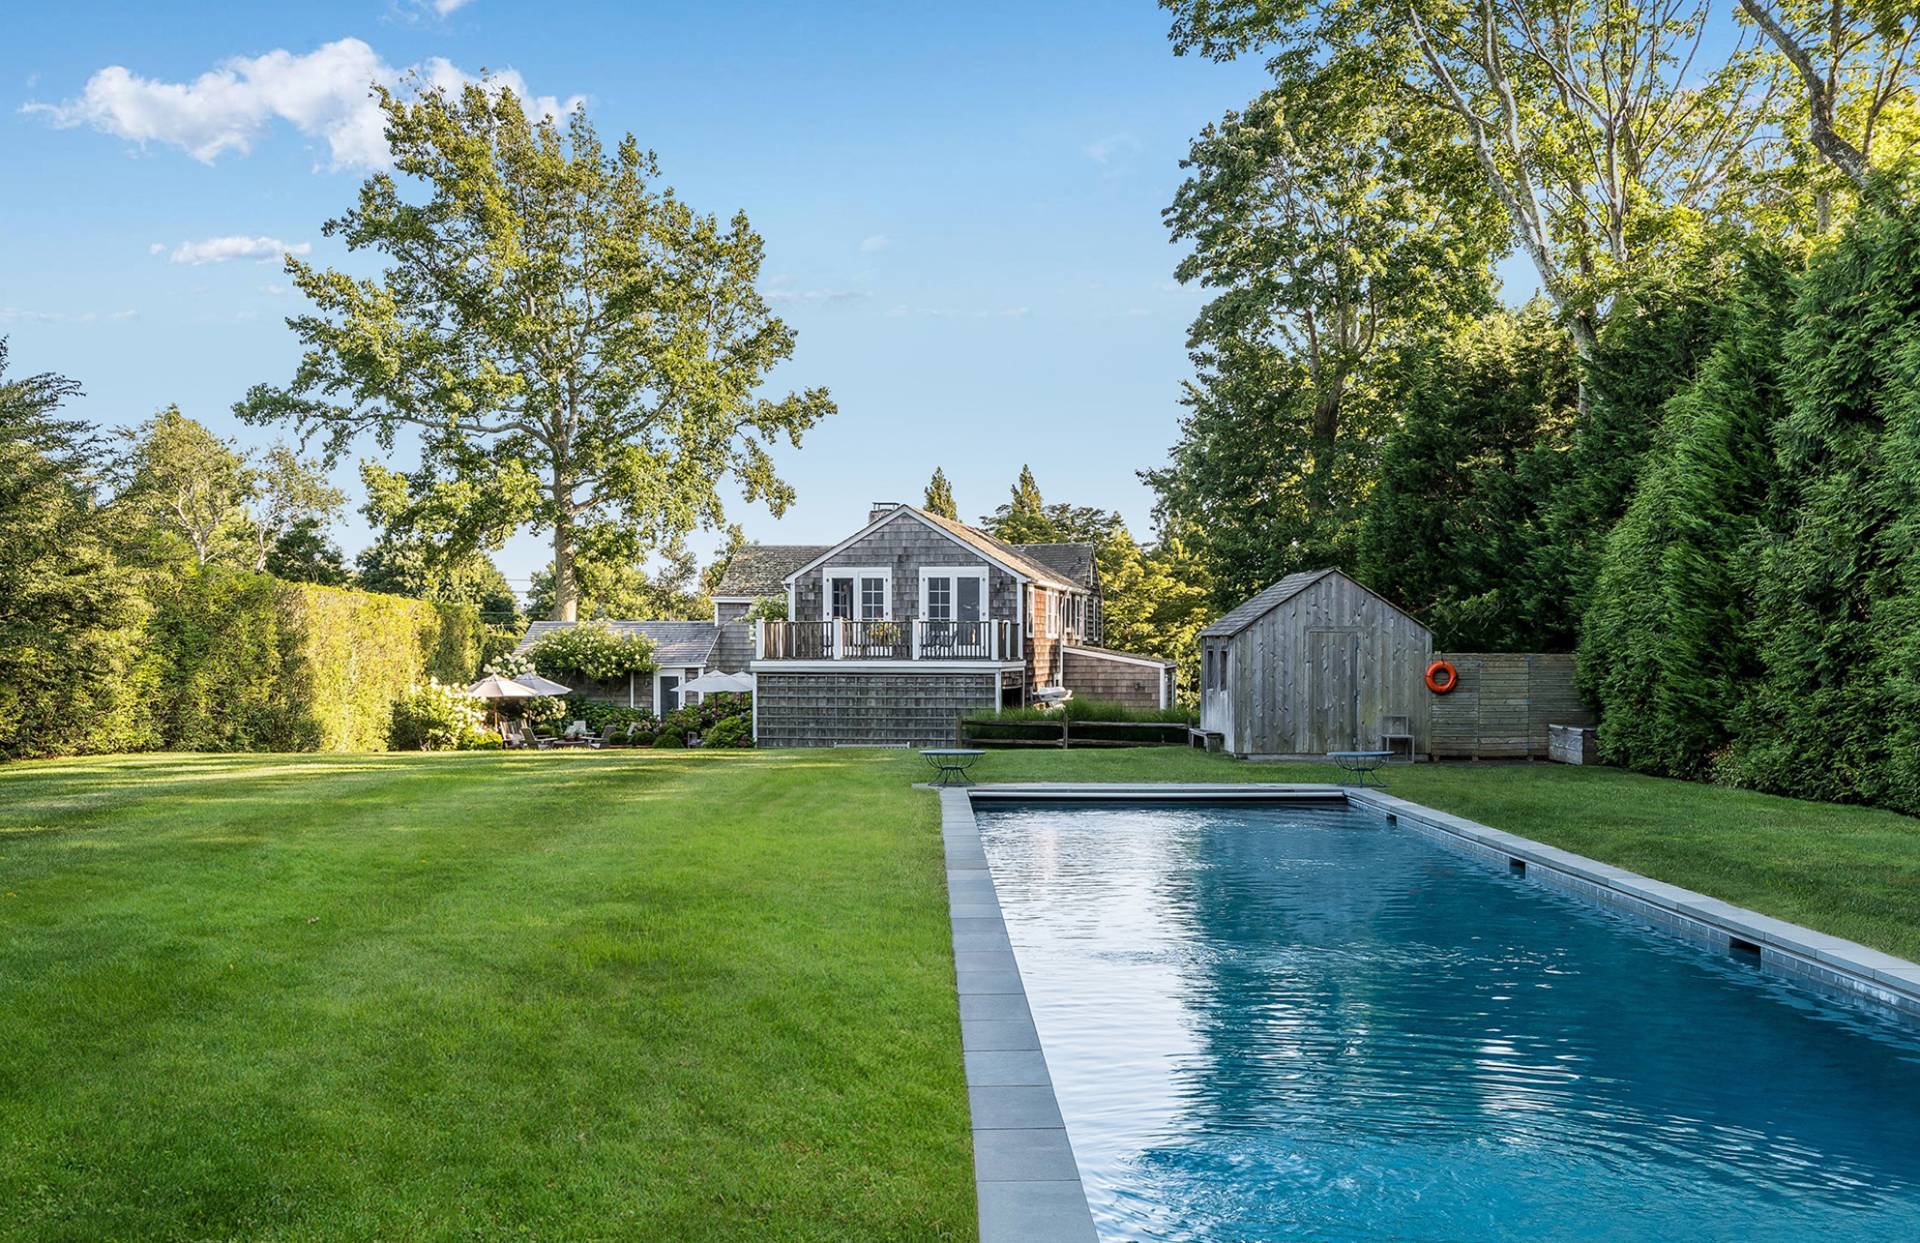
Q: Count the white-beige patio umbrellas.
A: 4